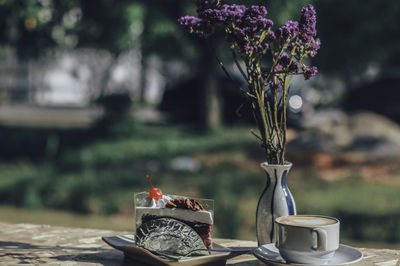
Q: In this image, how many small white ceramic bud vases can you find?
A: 1